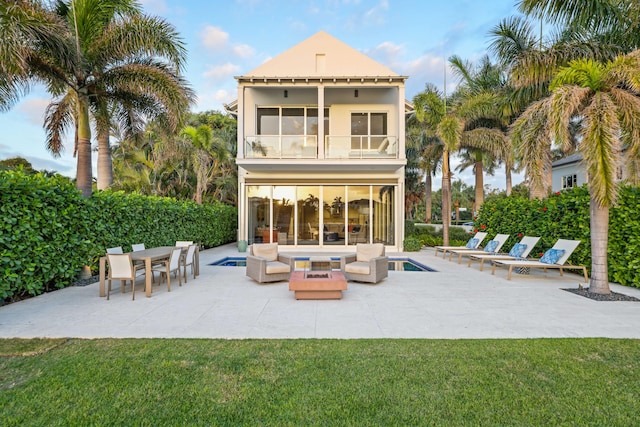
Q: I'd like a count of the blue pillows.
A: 4